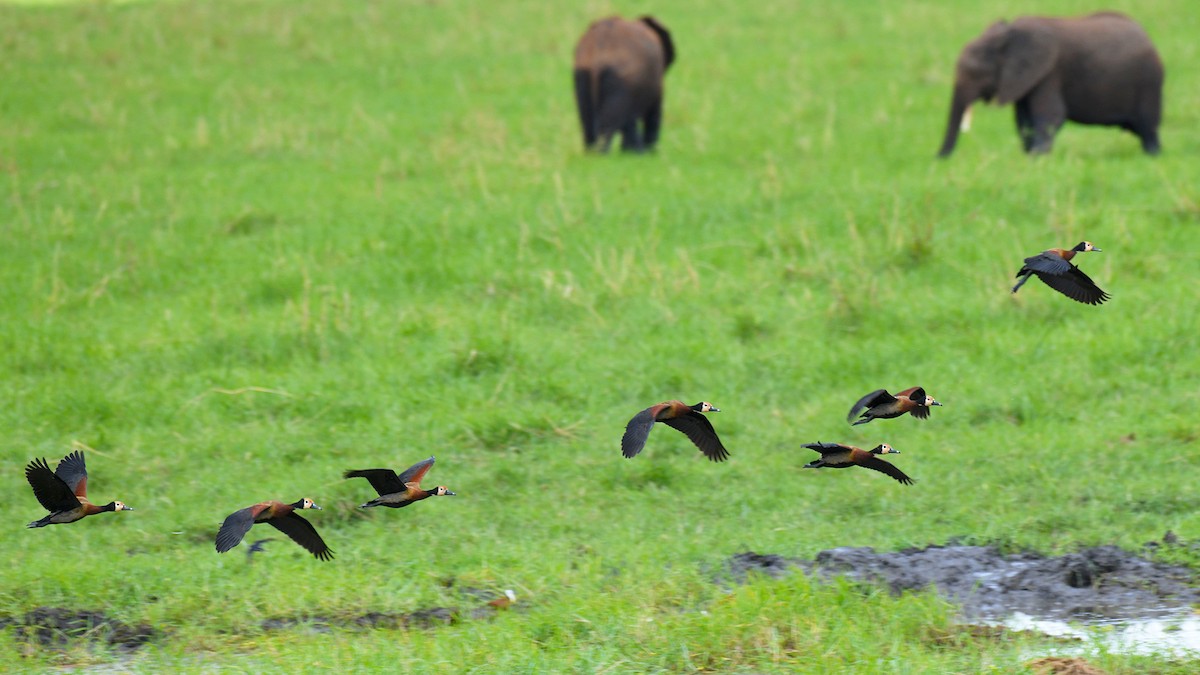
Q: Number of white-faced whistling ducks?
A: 7